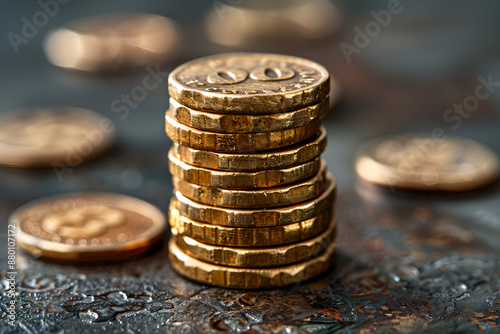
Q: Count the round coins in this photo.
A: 15